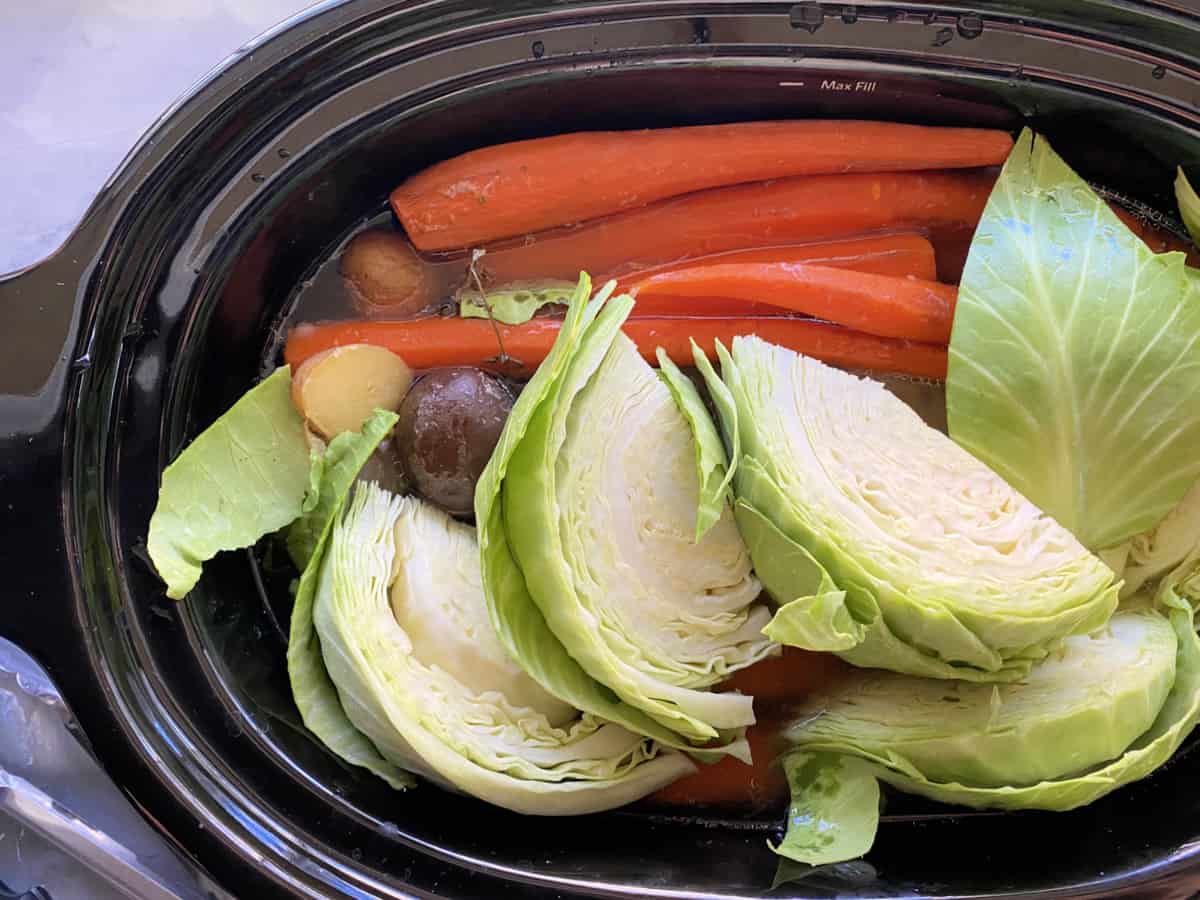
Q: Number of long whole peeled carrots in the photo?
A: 5